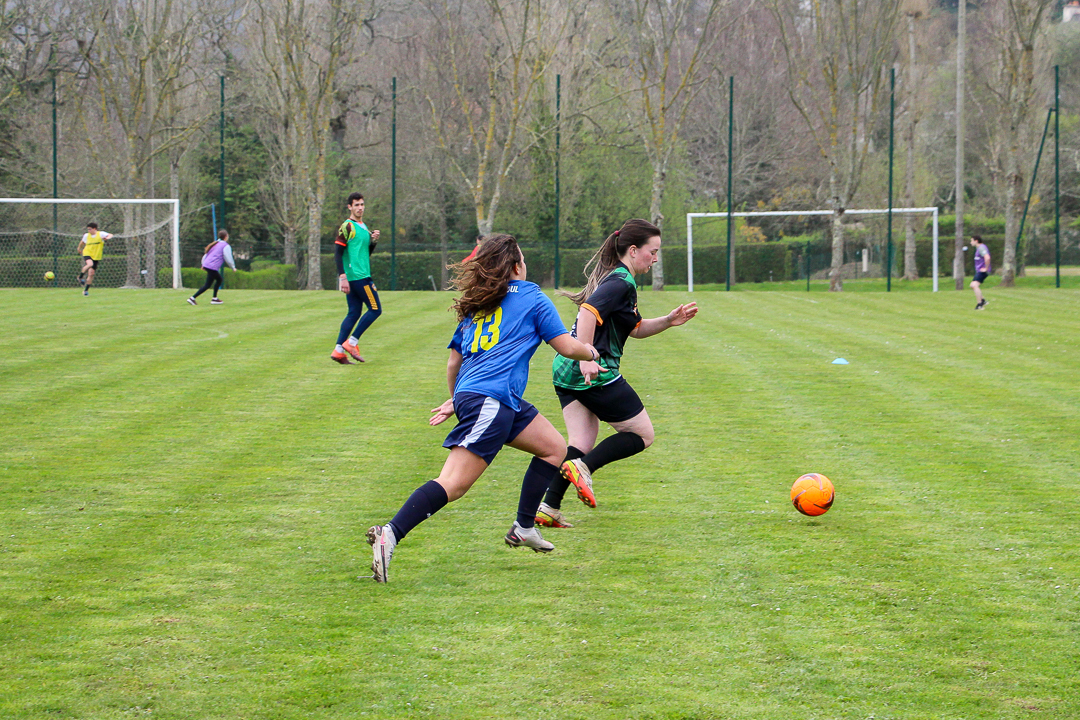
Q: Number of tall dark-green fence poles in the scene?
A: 7